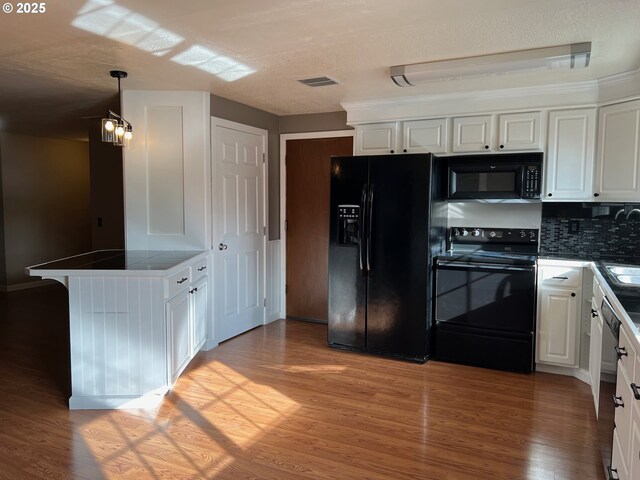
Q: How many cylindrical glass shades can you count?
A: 3